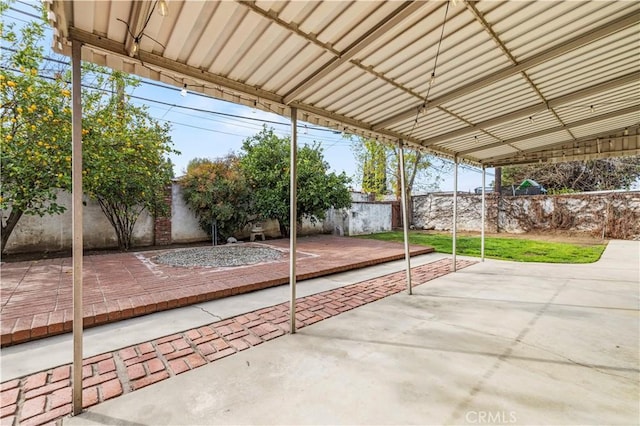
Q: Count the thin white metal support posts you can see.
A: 5